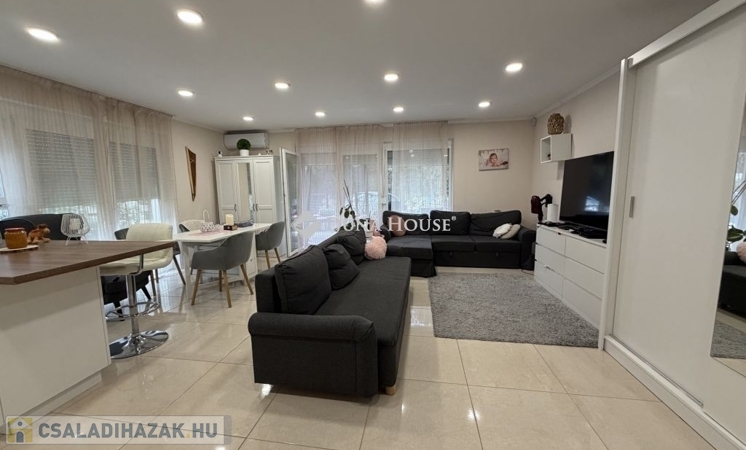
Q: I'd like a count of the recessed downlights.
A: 11